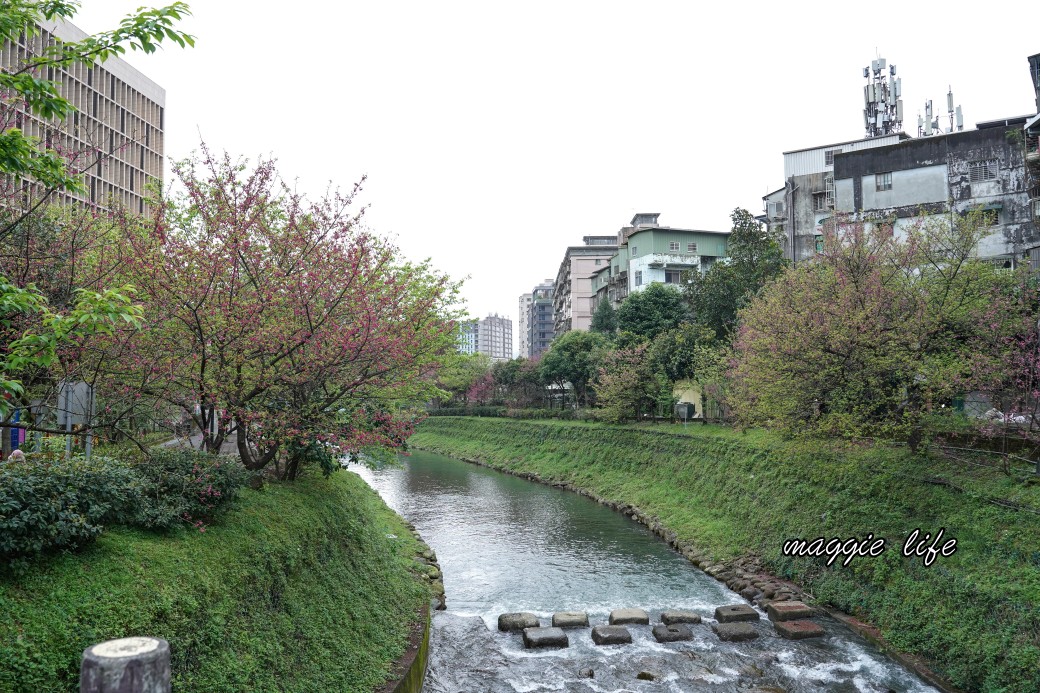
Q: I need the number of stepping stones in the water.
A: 11